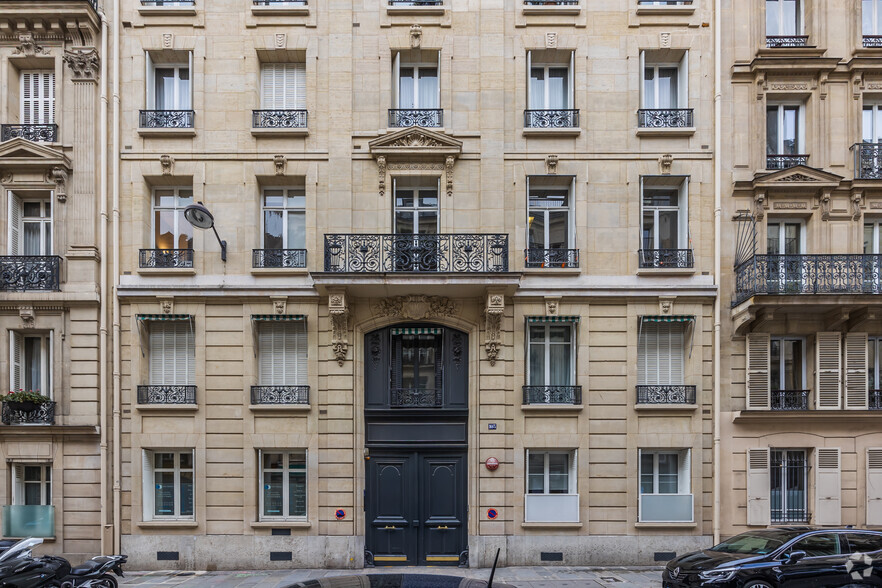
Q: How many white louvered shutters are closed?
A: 5